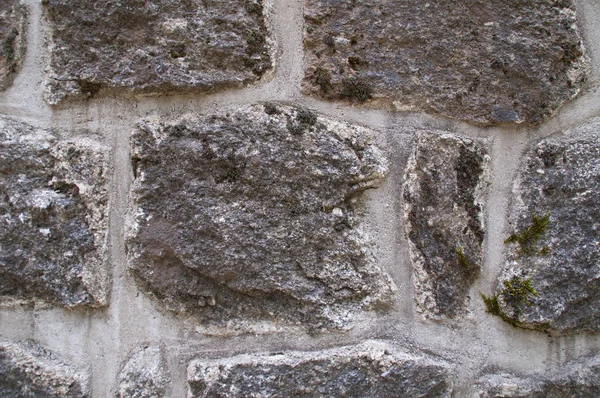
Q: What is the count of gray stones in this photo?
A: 11